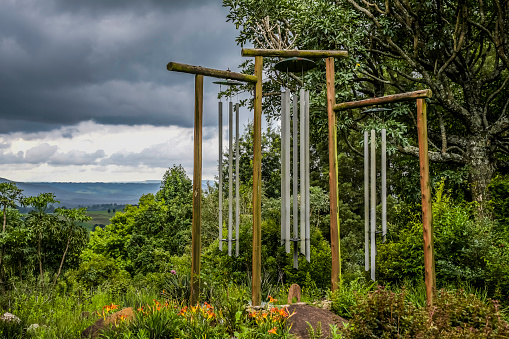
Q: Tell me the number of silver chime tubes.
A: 11